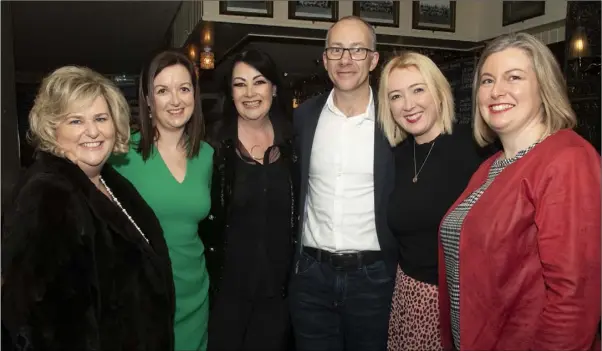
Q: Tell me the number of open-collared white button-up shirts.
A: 1